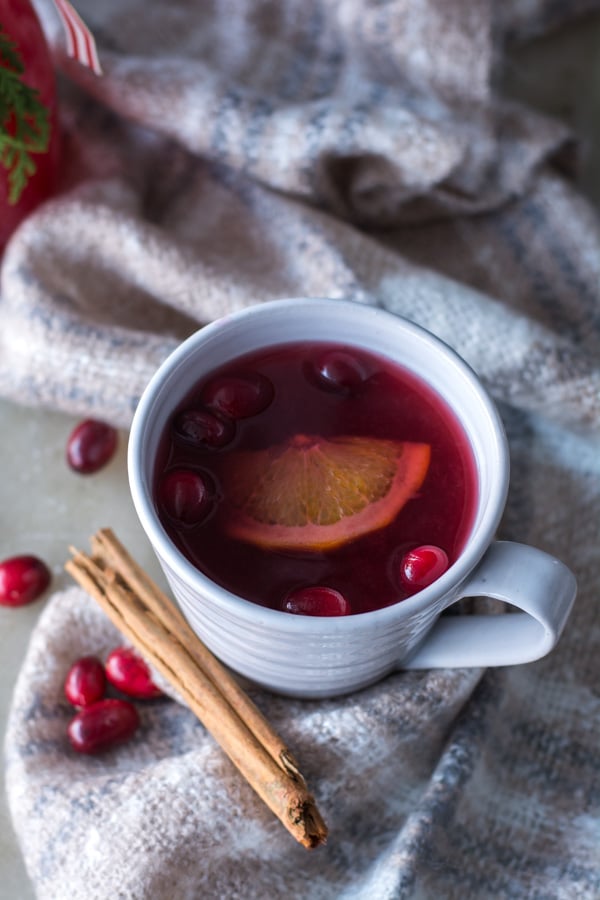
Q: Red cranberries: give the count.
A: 11